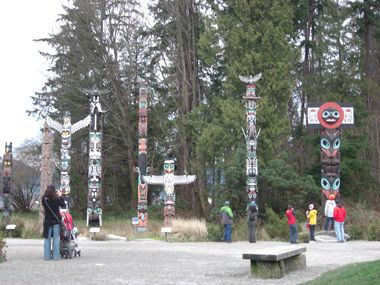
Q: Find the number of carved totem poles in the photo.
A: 8